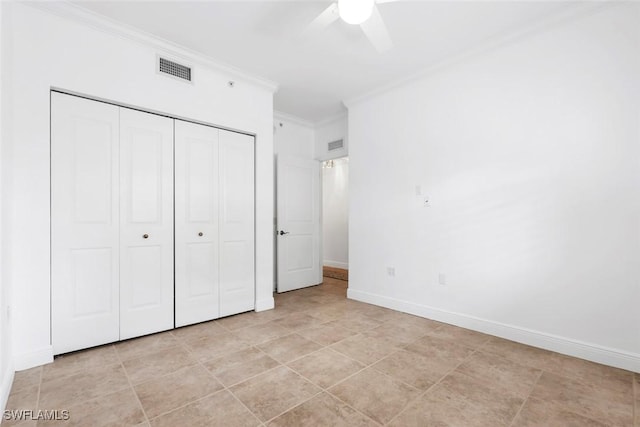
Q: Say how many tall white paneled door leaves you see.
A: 5